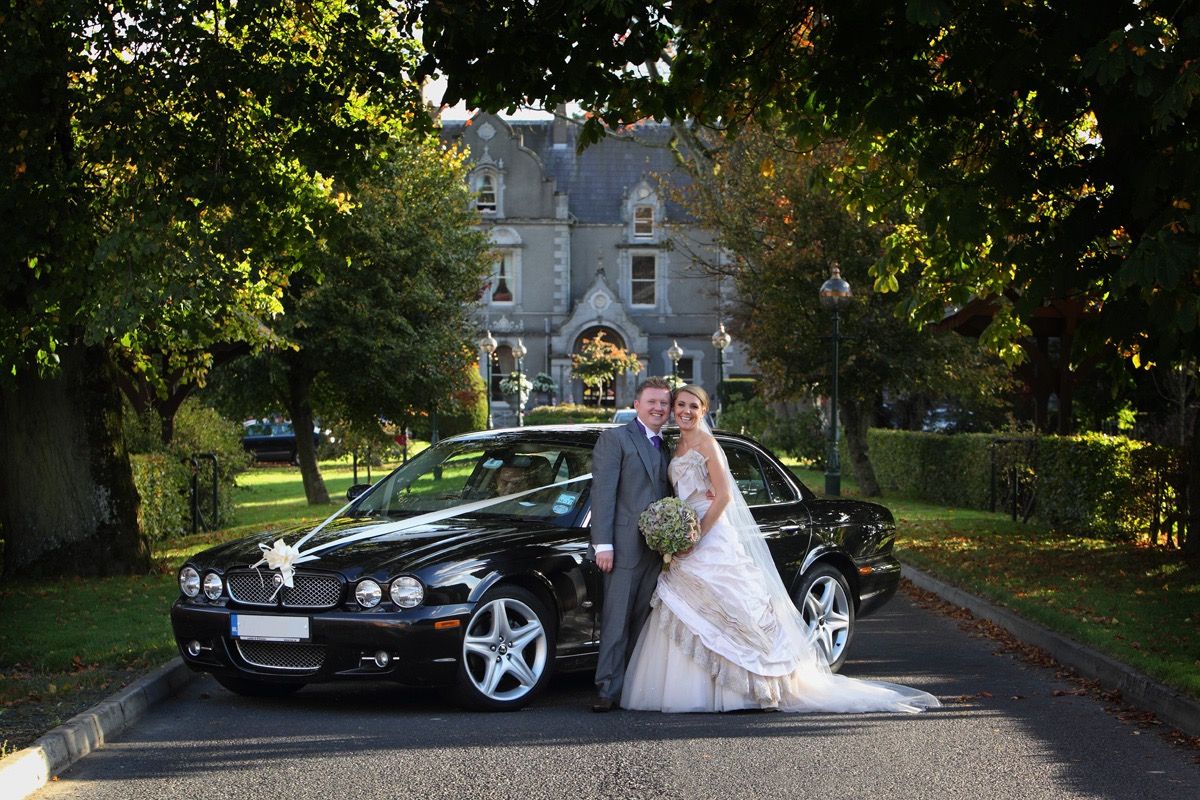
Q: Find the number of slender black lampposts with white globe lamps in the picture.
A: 5